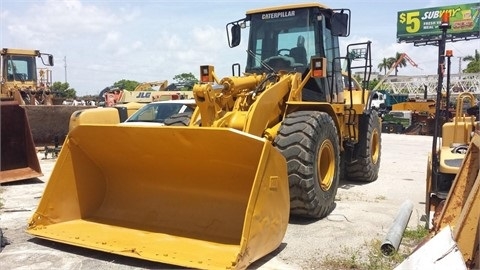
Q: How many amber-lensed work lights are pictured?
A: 2